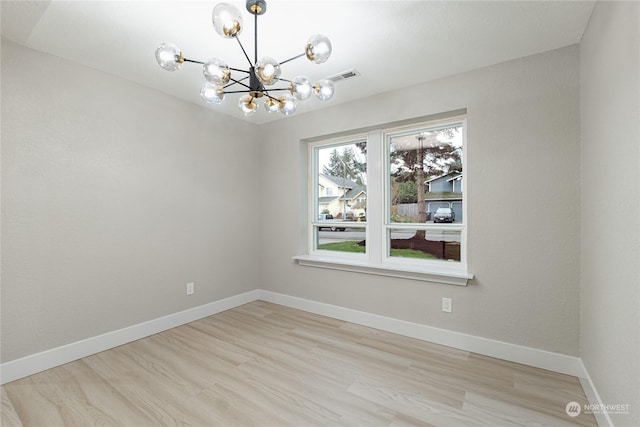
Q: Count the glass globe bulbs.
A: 11